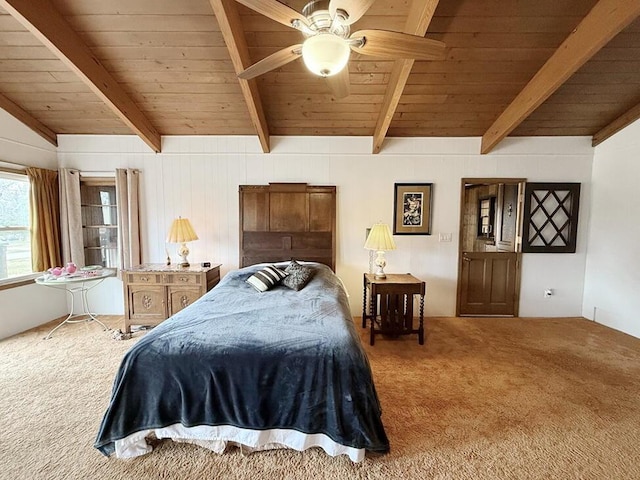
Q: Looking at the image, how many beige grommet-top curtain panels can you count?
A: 2